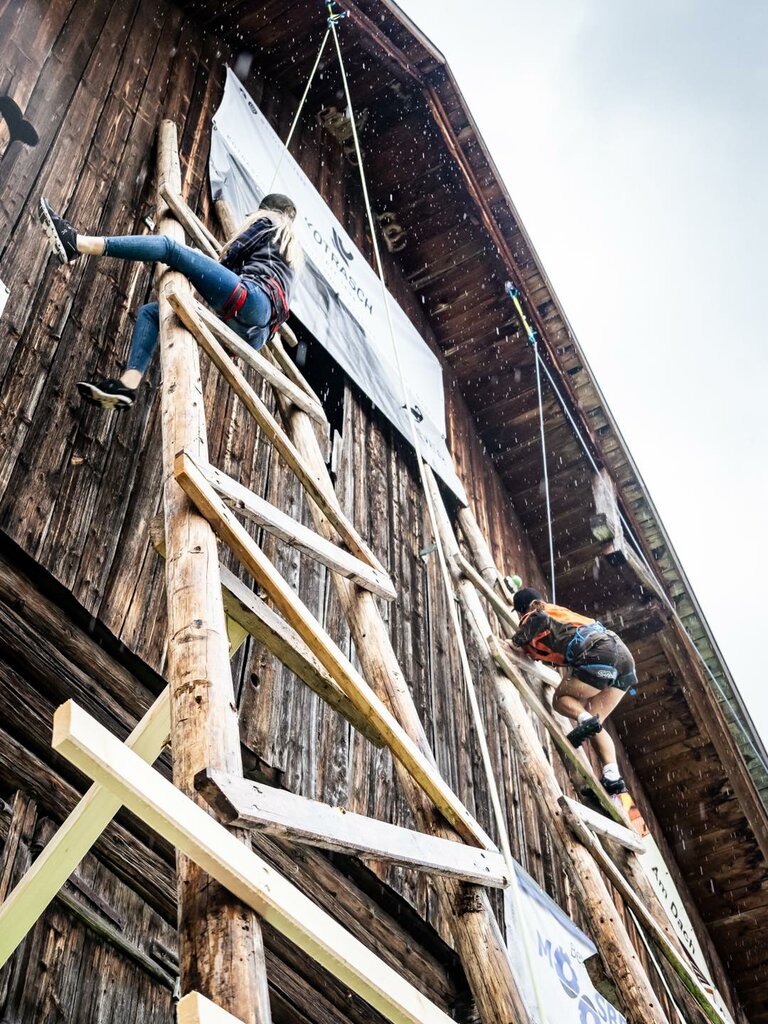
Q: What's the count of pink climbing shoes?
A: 0